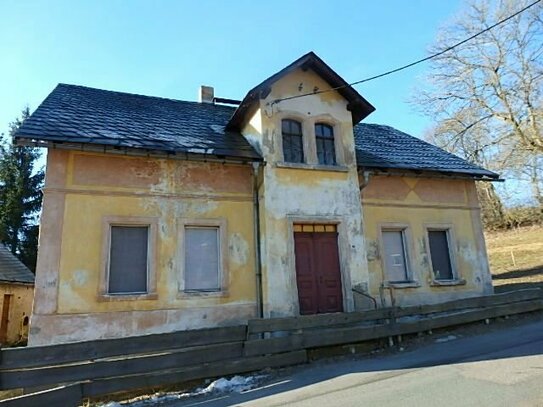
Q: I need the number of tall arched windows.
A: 2